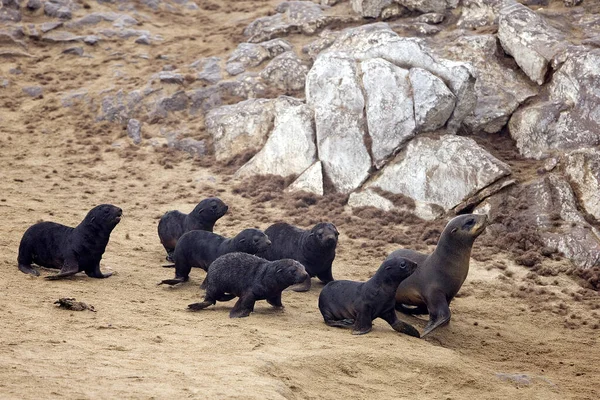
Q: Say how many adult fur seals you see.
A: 1